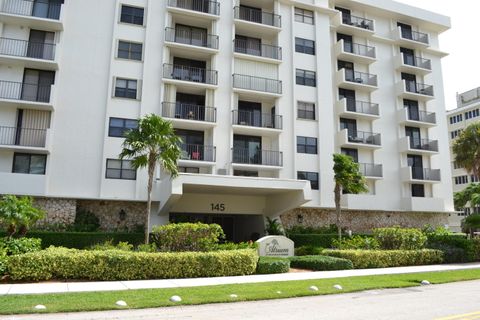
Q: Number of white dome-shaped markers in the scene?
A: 8